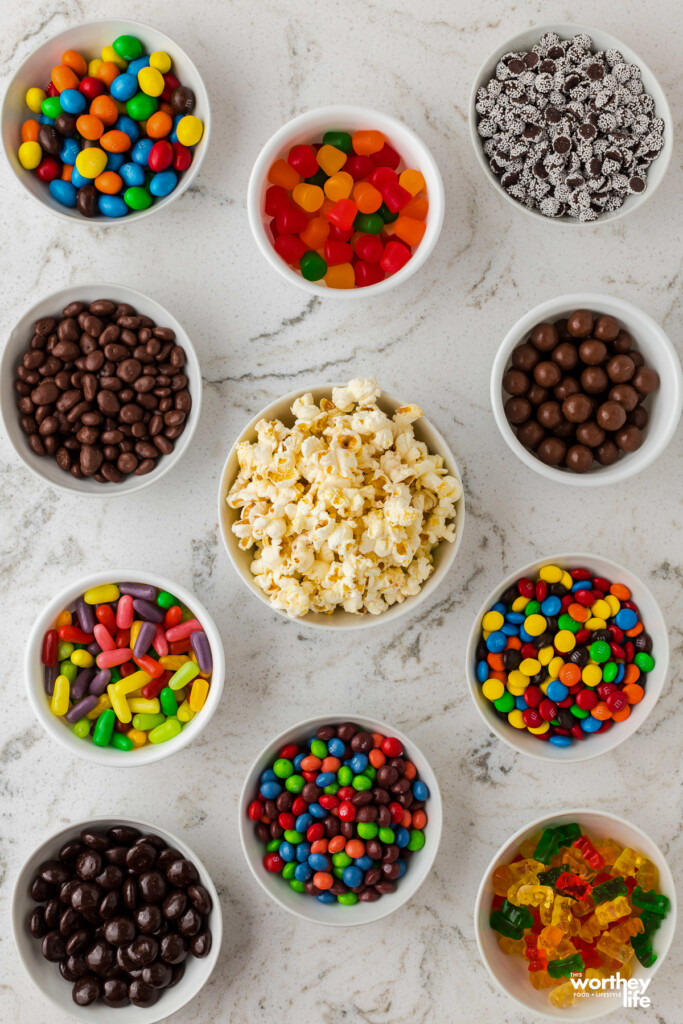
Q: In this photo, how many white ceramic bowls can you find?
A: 11